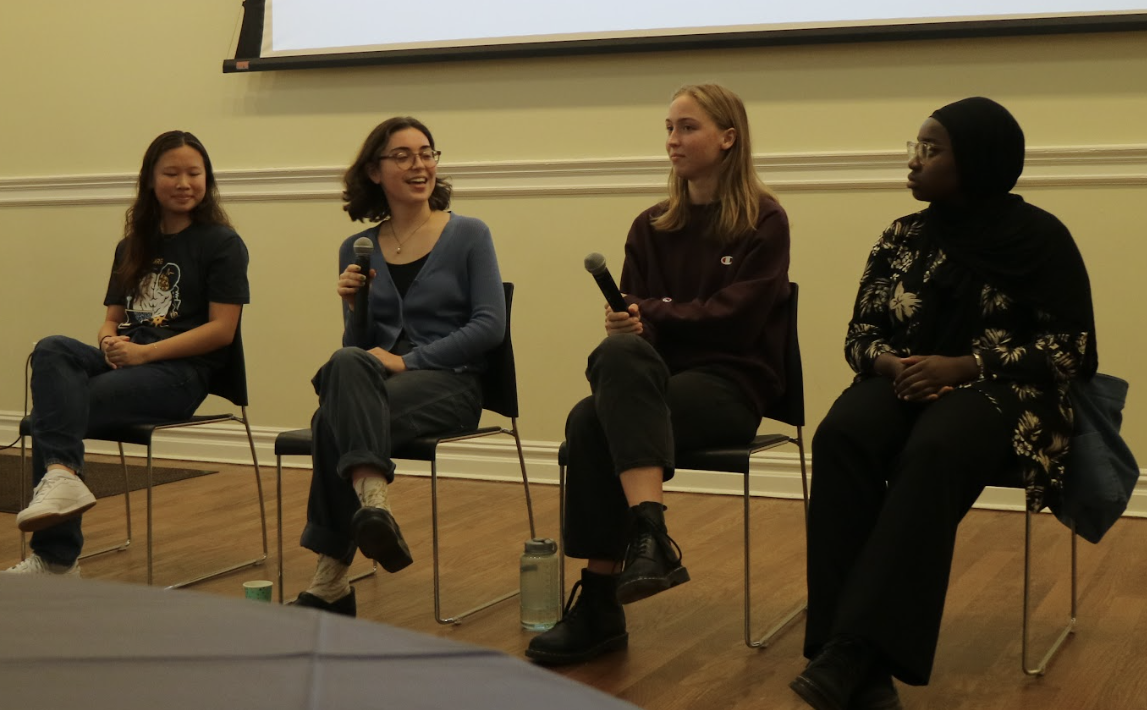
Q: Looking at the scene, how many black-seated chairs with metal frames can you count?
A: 4